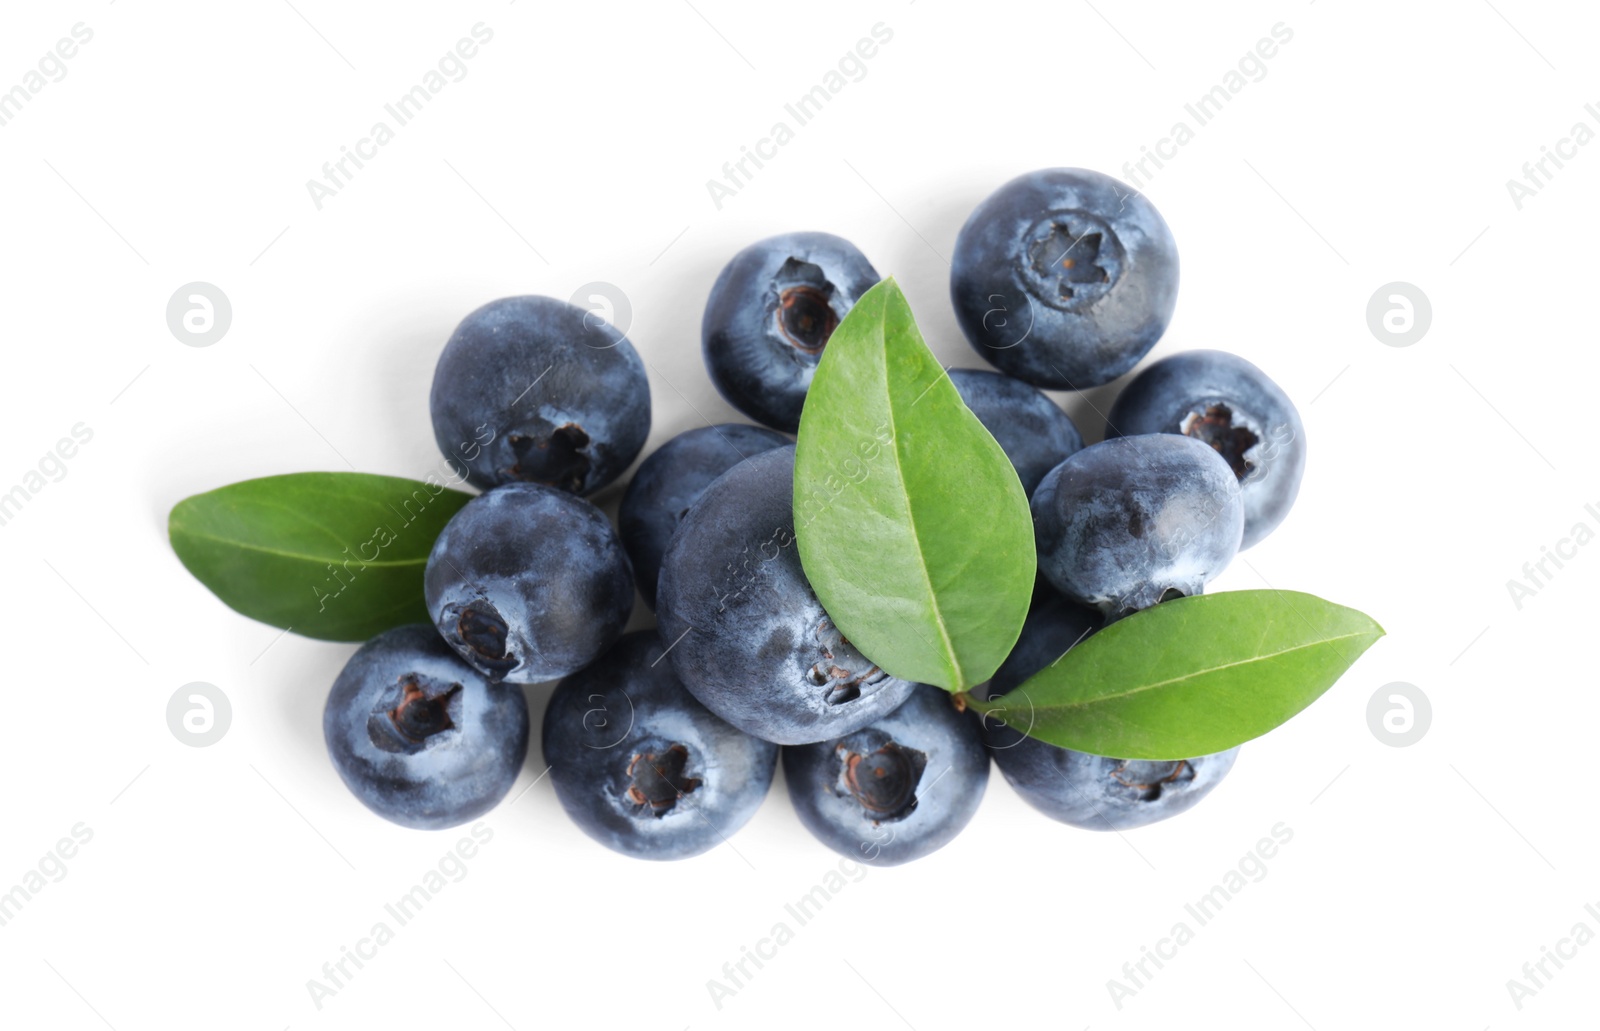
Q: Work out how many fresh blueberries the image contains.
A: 13